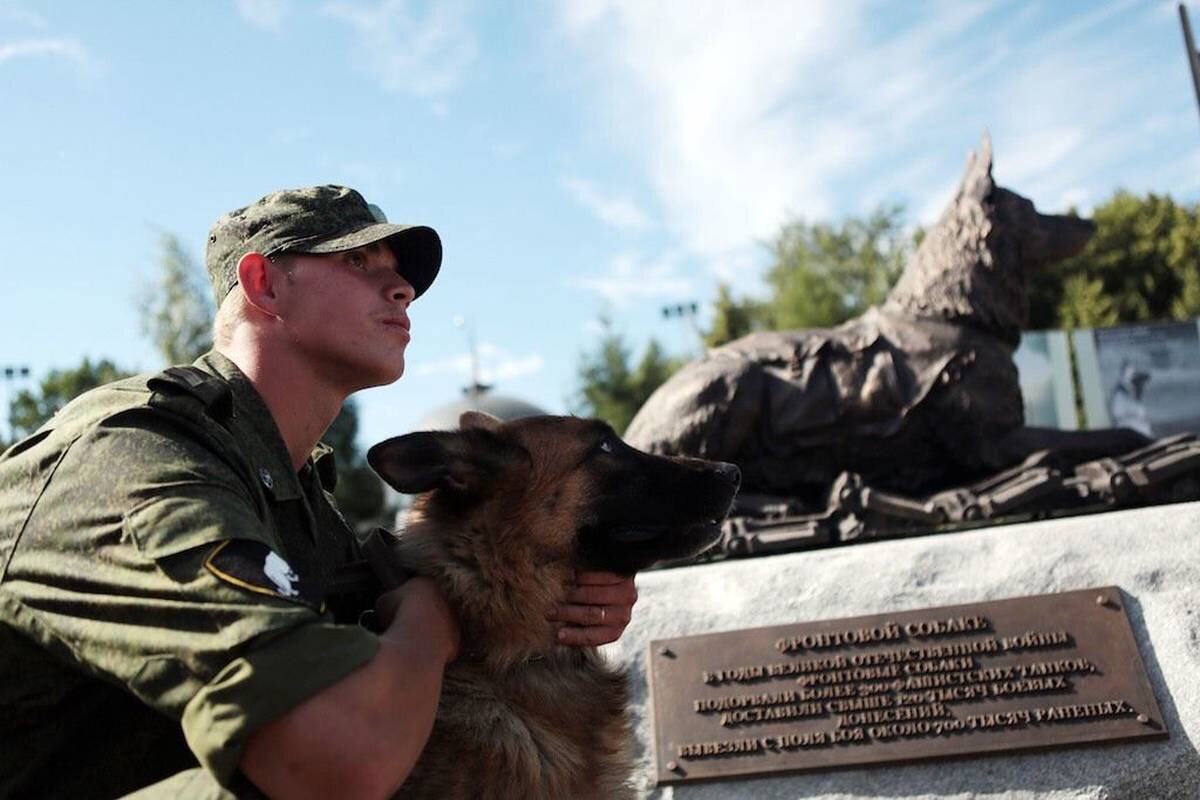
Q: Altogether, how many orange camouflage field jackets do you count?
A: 0